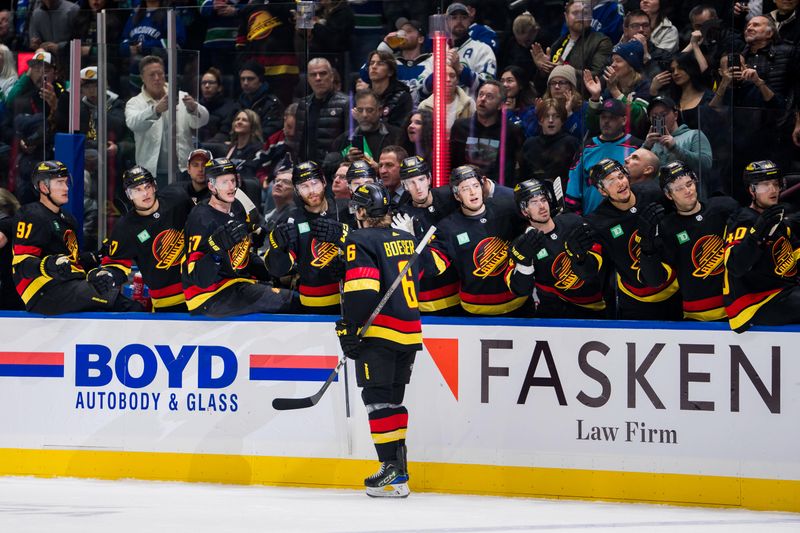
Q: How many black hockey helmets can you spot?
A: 12